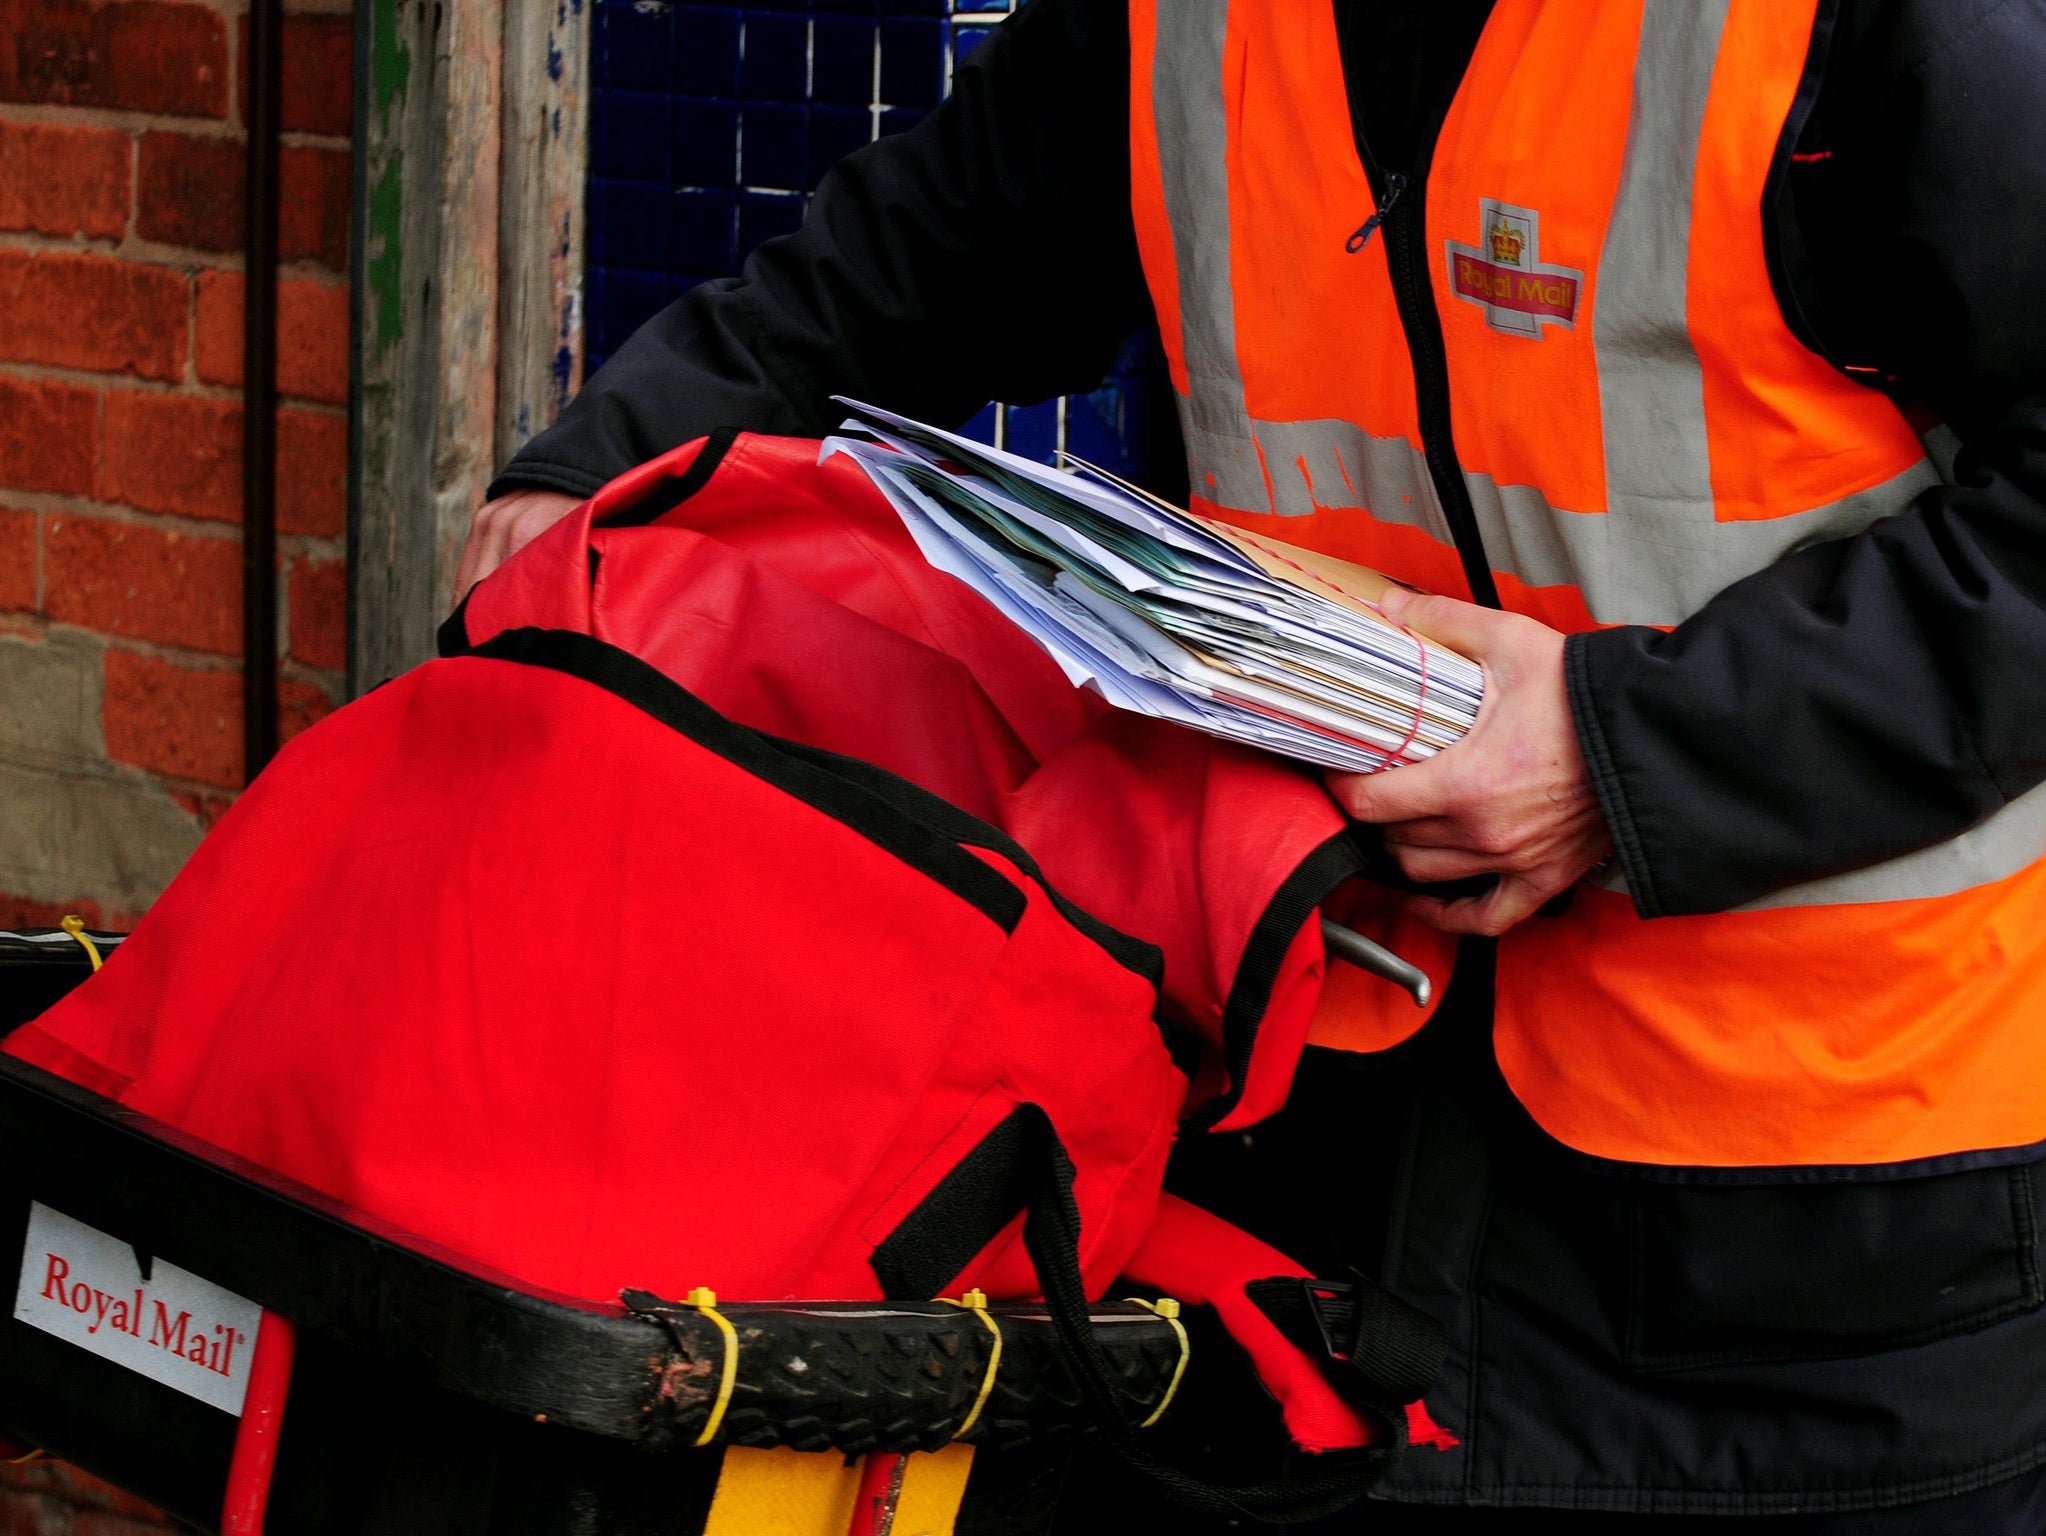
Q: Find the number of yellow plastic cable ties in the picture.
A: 4